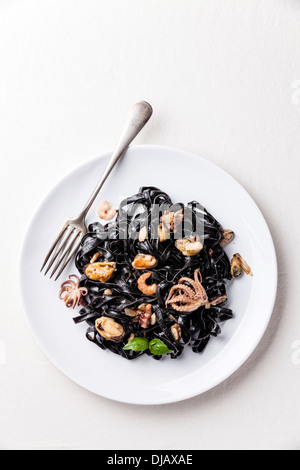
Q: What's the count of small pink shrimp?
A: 2